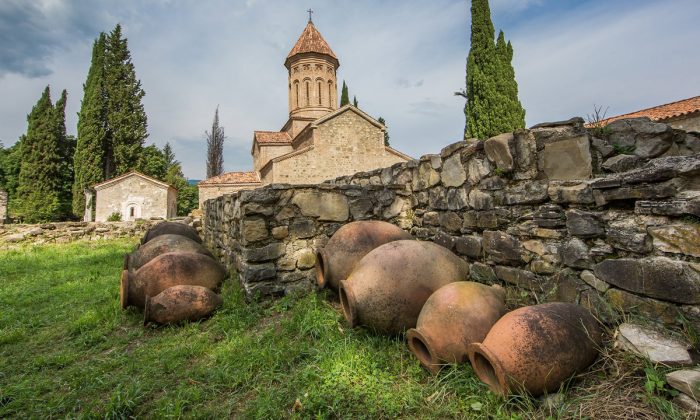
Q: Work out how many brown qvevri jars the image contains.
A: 8